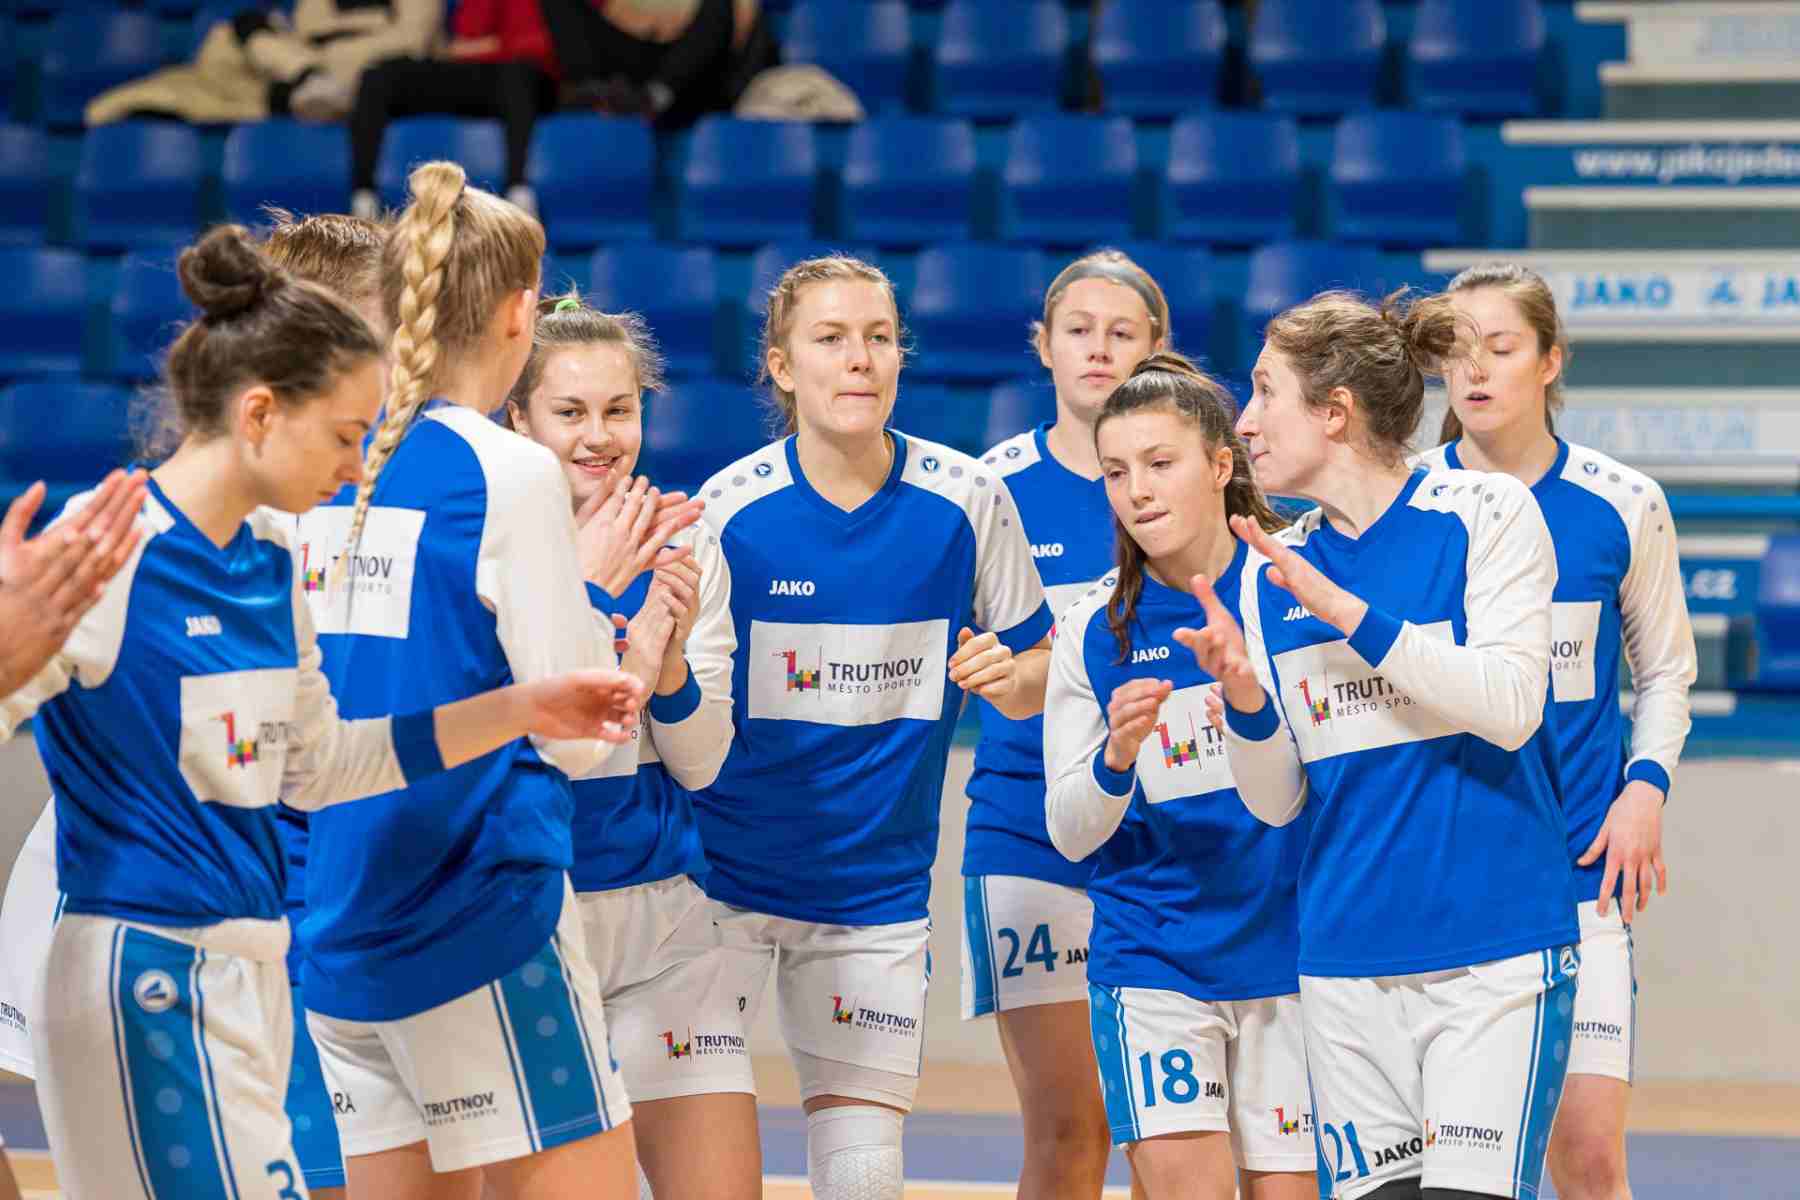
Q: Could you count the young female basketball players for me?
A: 9